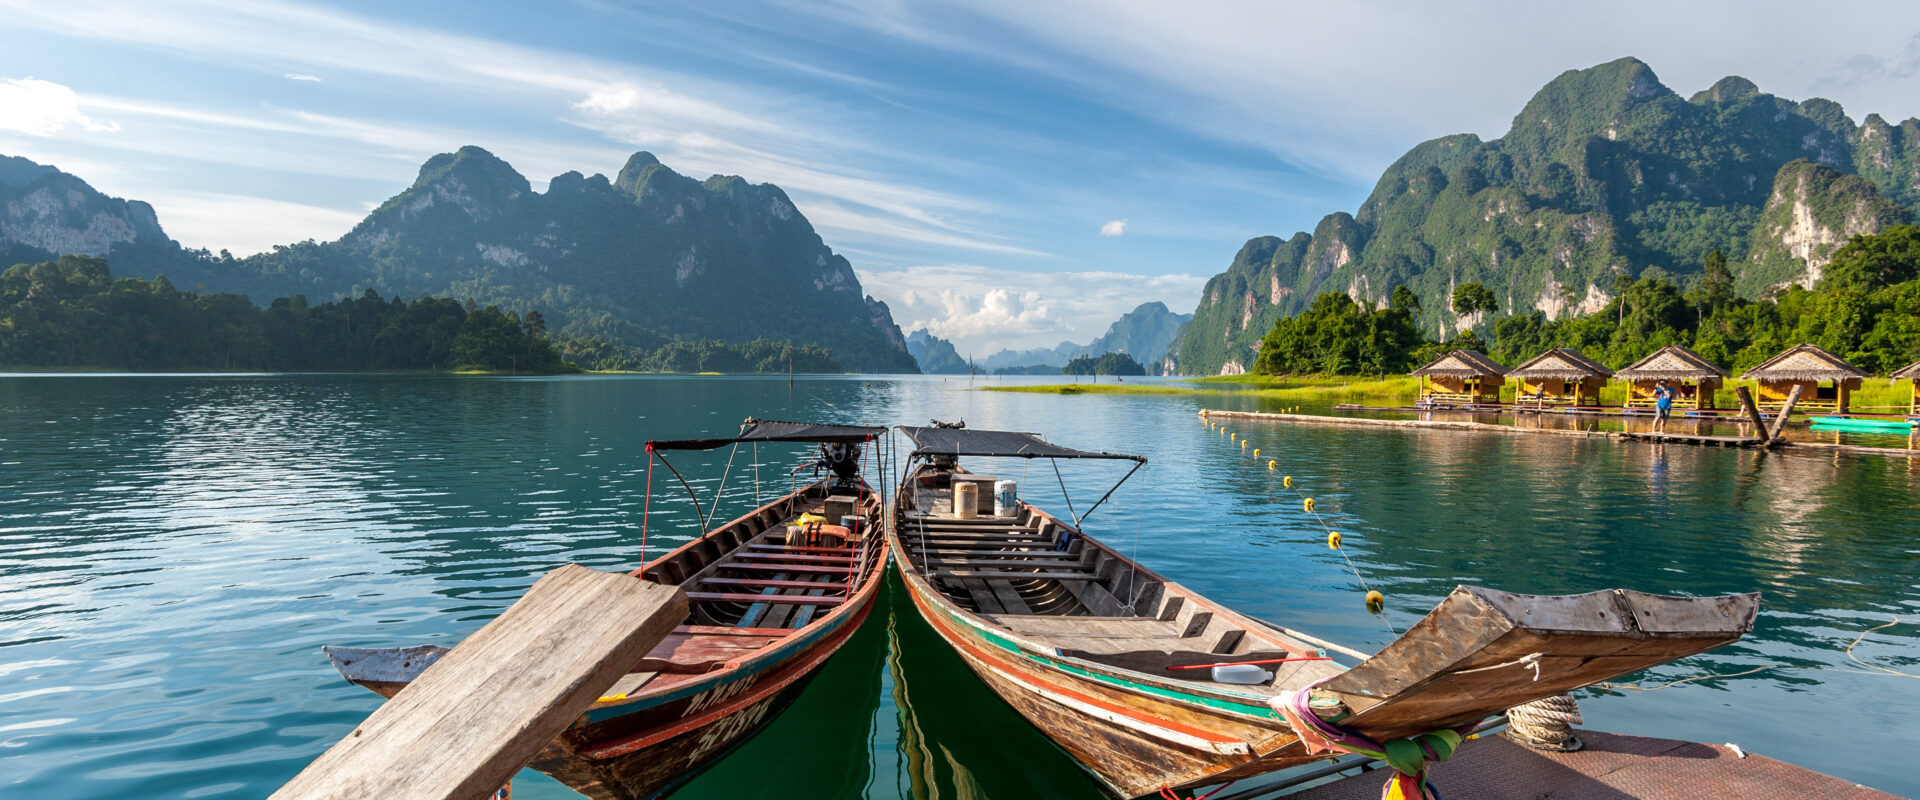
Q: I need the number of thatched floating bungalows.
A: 5